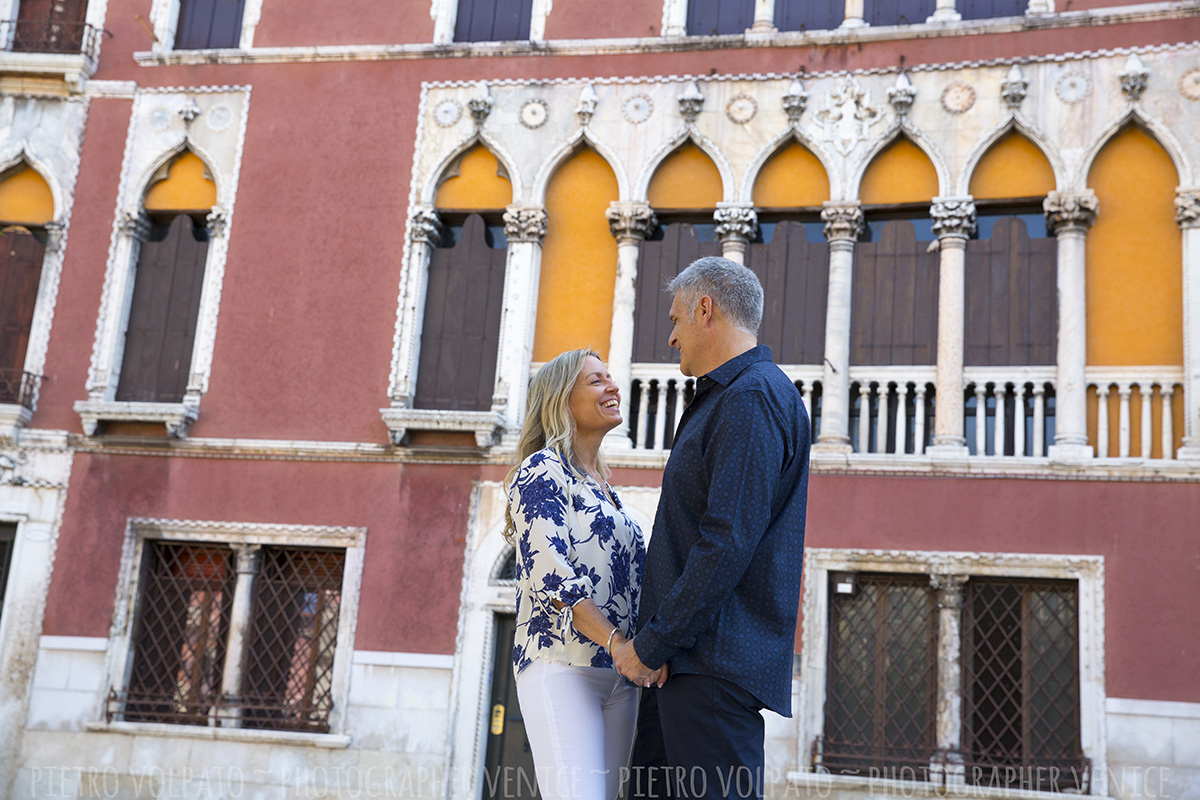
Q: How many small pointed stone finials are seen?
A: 8